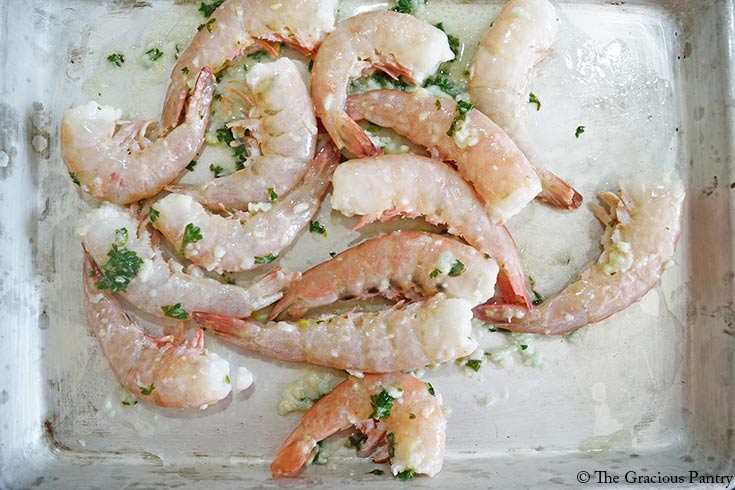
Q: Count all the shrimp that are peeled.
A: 0